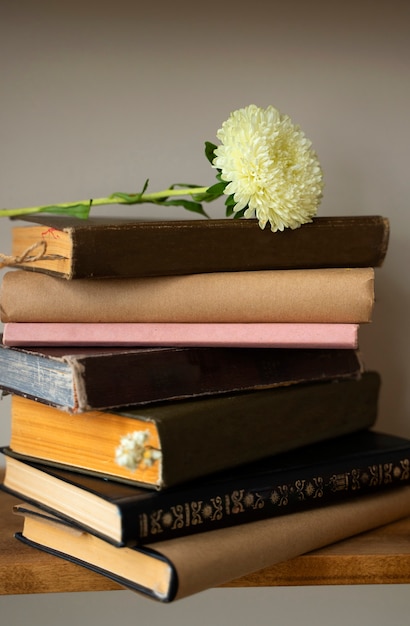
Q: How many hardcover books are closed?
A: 7